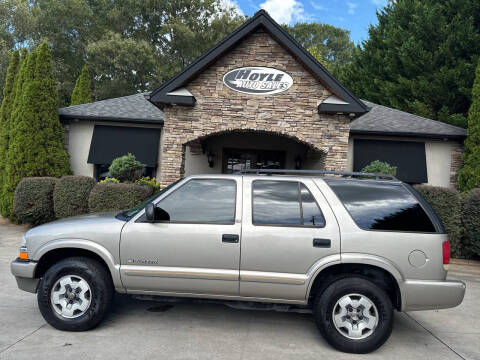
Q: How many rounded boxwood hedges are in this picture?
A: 5